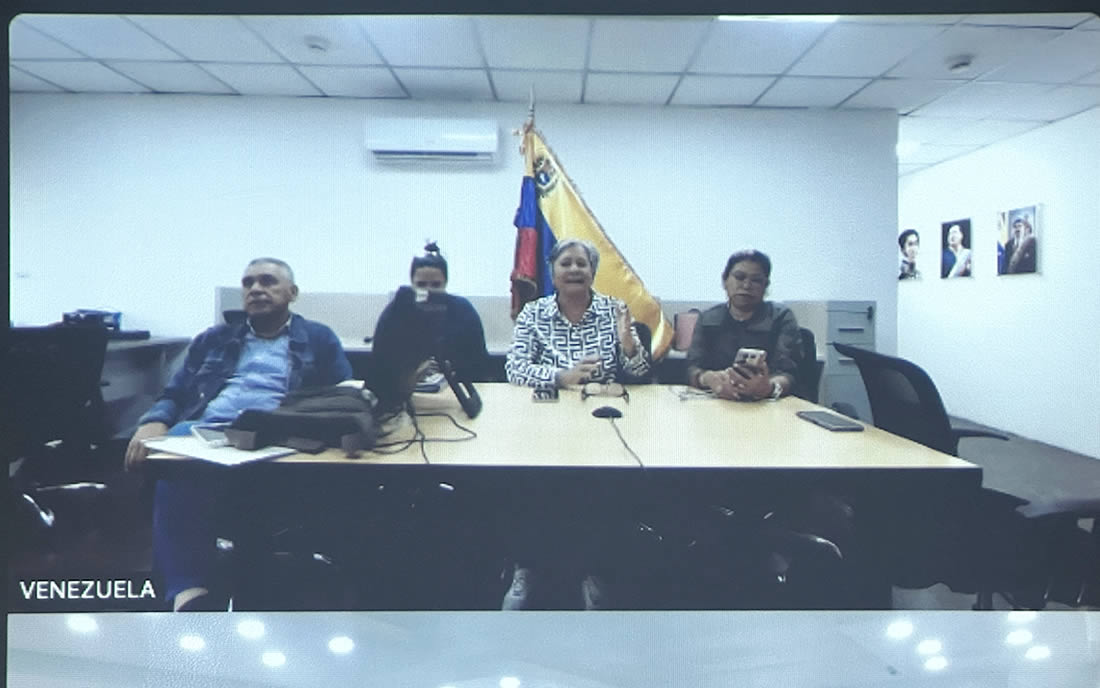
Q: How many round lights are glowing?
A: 12